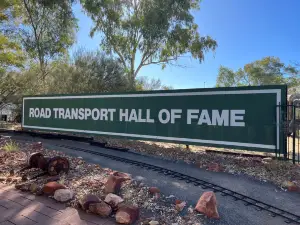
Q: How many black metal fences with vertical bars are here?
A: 1